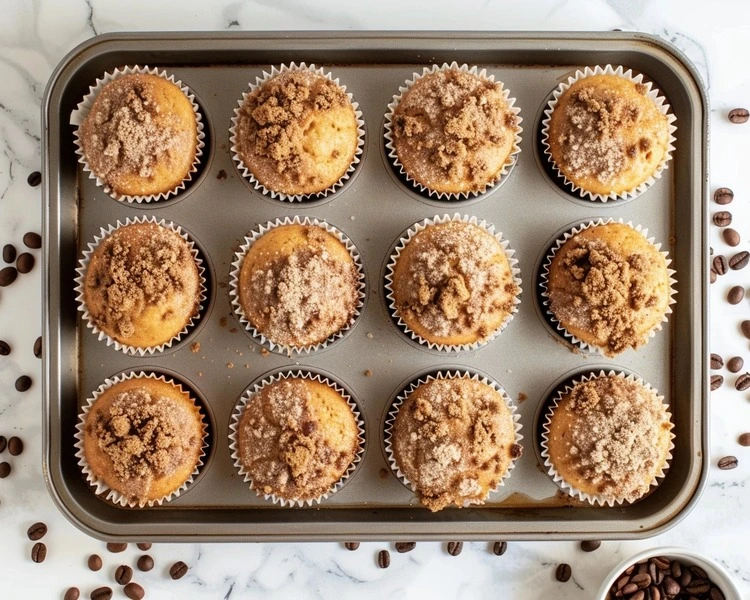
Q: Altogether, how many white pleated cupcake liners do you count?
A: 12